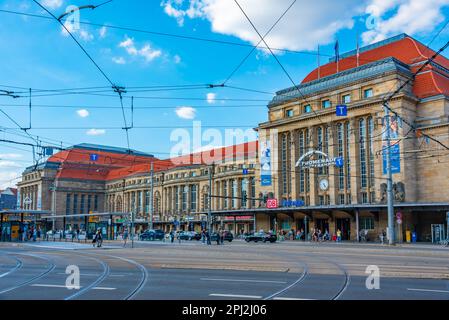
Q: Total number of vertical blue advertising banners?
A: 2